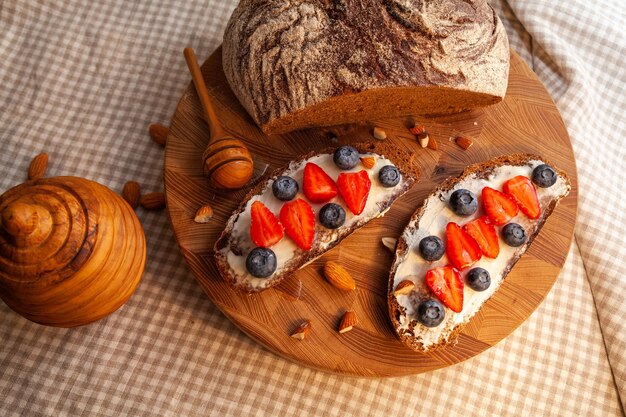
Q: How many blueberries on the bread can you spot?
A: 11